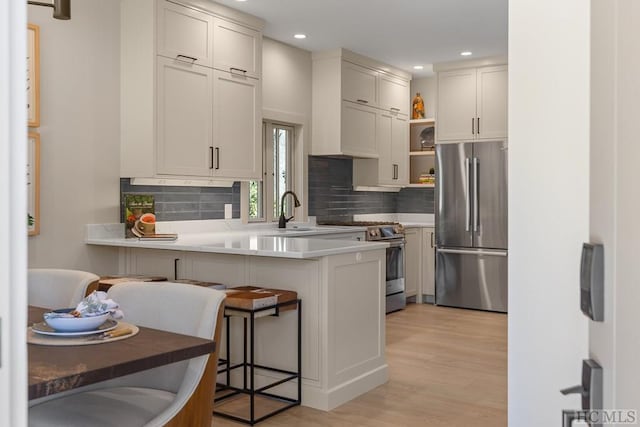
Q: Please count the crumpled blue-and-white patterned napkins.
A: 1